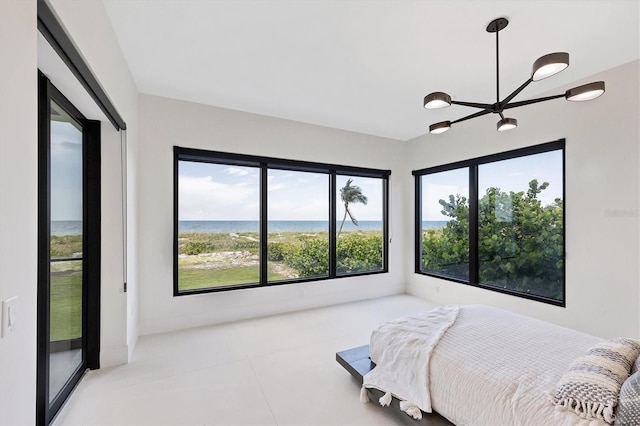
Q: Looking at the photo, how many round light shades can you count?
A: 5